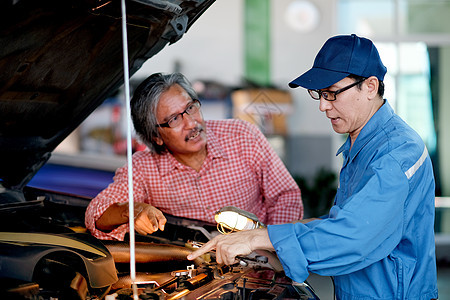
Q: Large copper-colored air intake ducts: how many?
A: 2